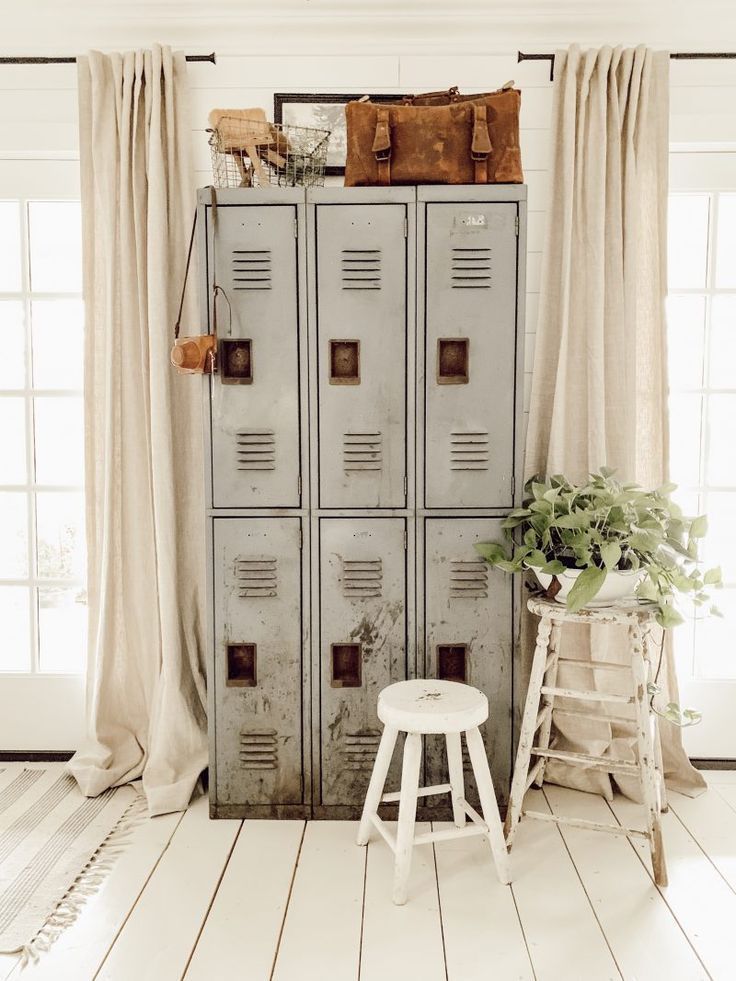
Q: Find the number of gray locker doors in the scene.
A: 6